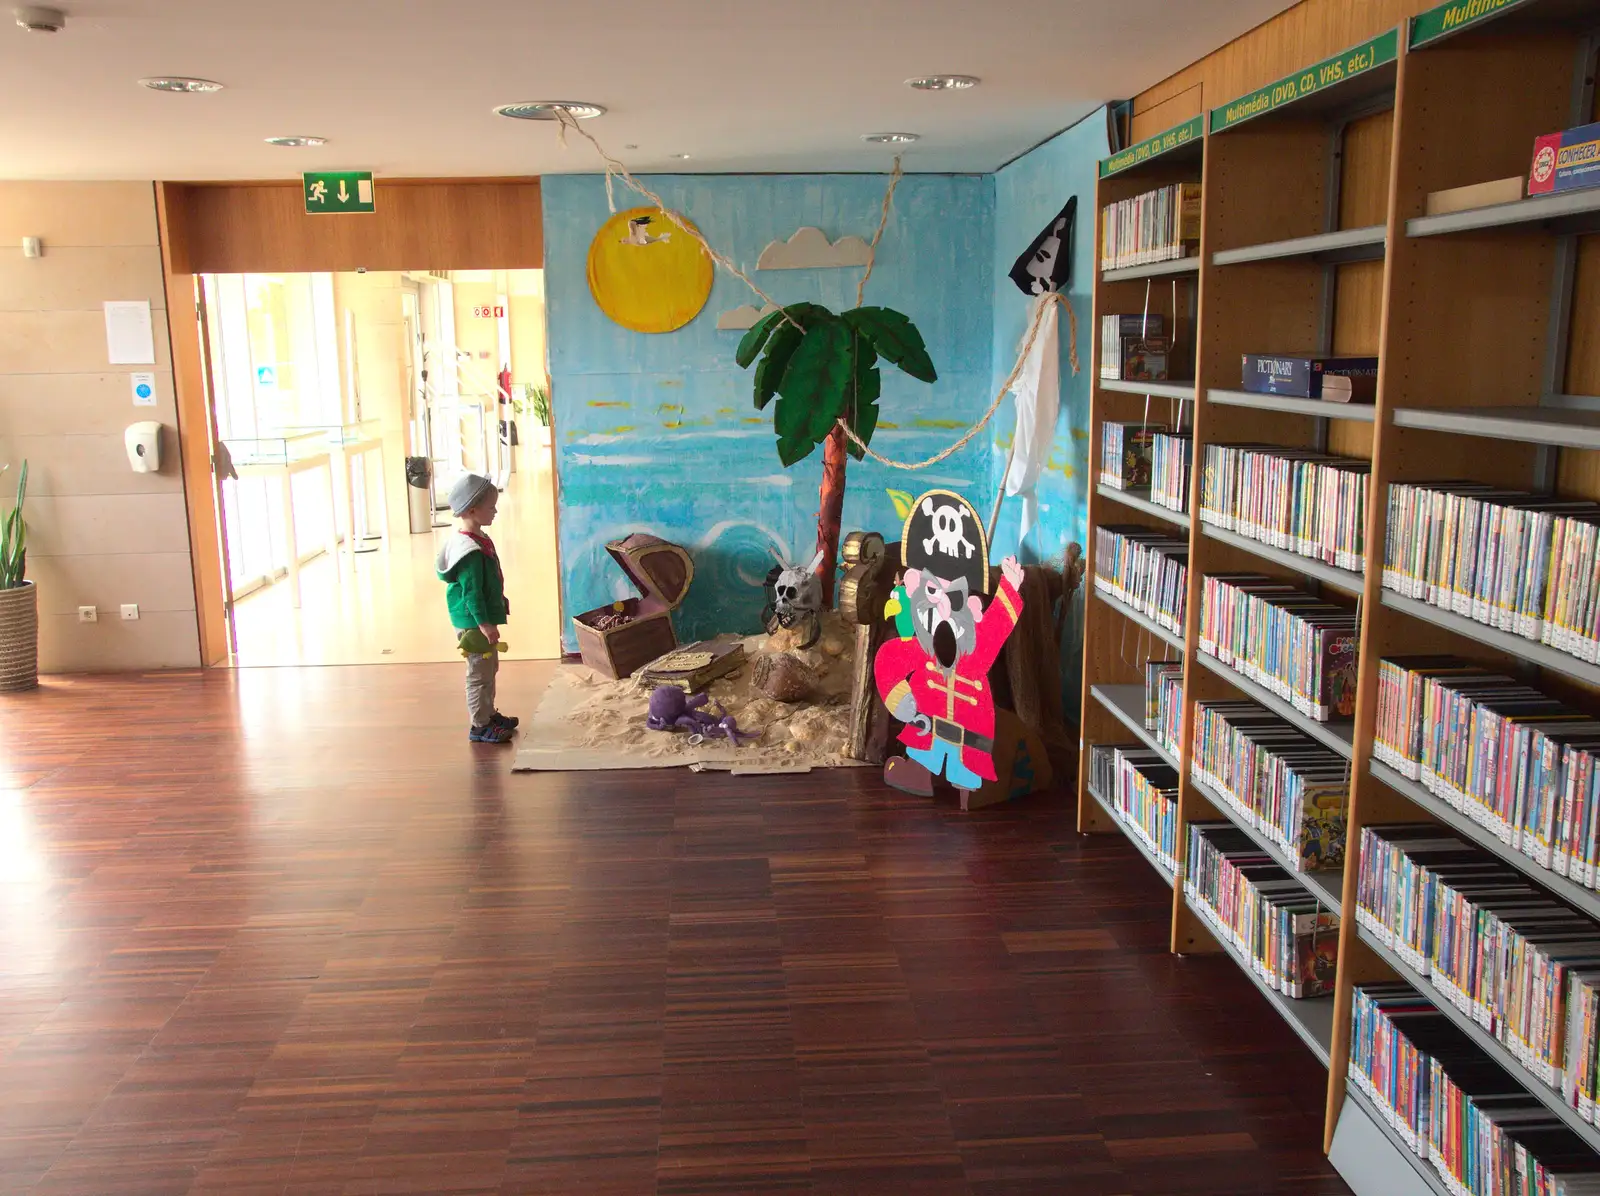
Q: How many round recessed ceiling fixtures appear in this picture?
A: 5